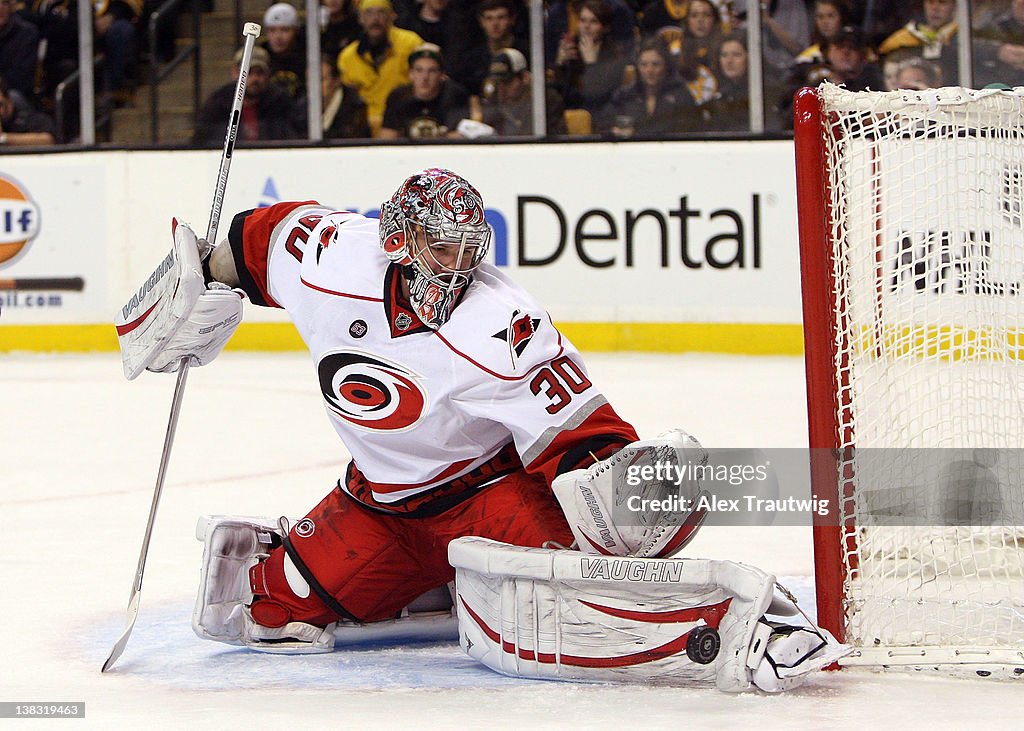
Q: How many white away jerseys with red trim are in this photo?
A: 1